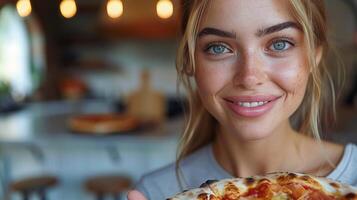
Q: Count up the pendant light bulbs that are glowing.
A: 4